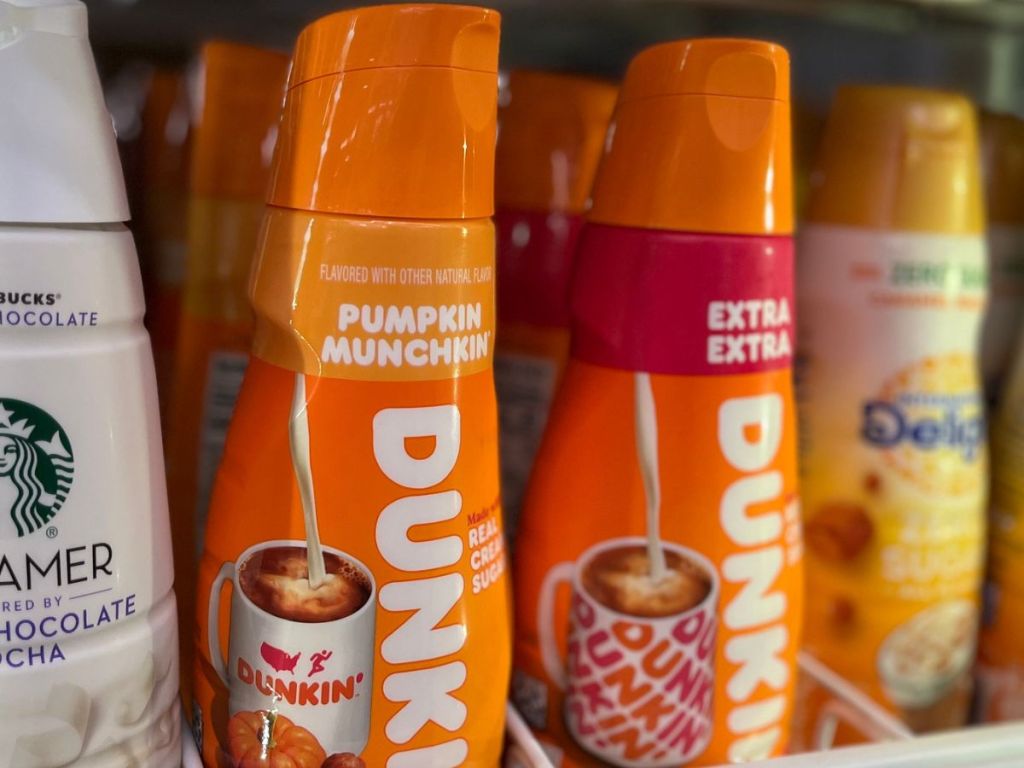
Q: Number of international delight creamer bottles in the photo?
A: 1